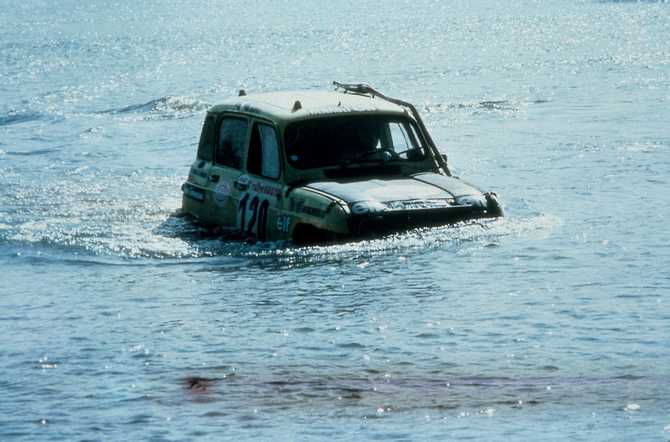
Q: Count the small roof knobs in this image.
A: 2